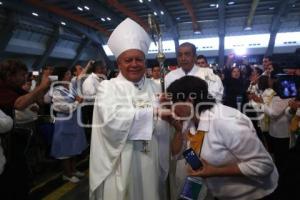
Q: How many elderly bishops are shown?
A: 1